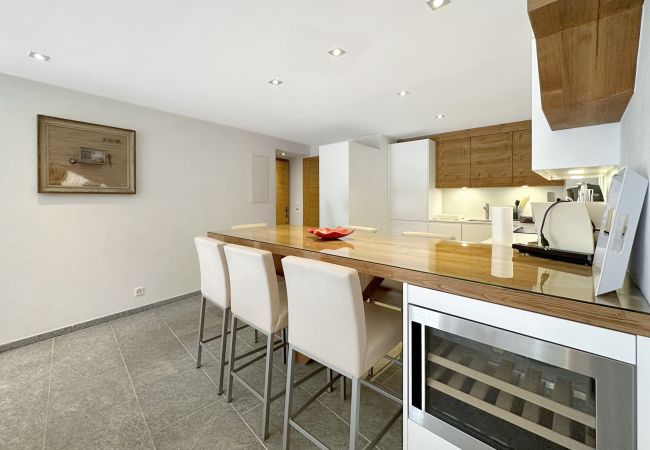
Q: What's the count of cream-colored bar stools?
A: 6